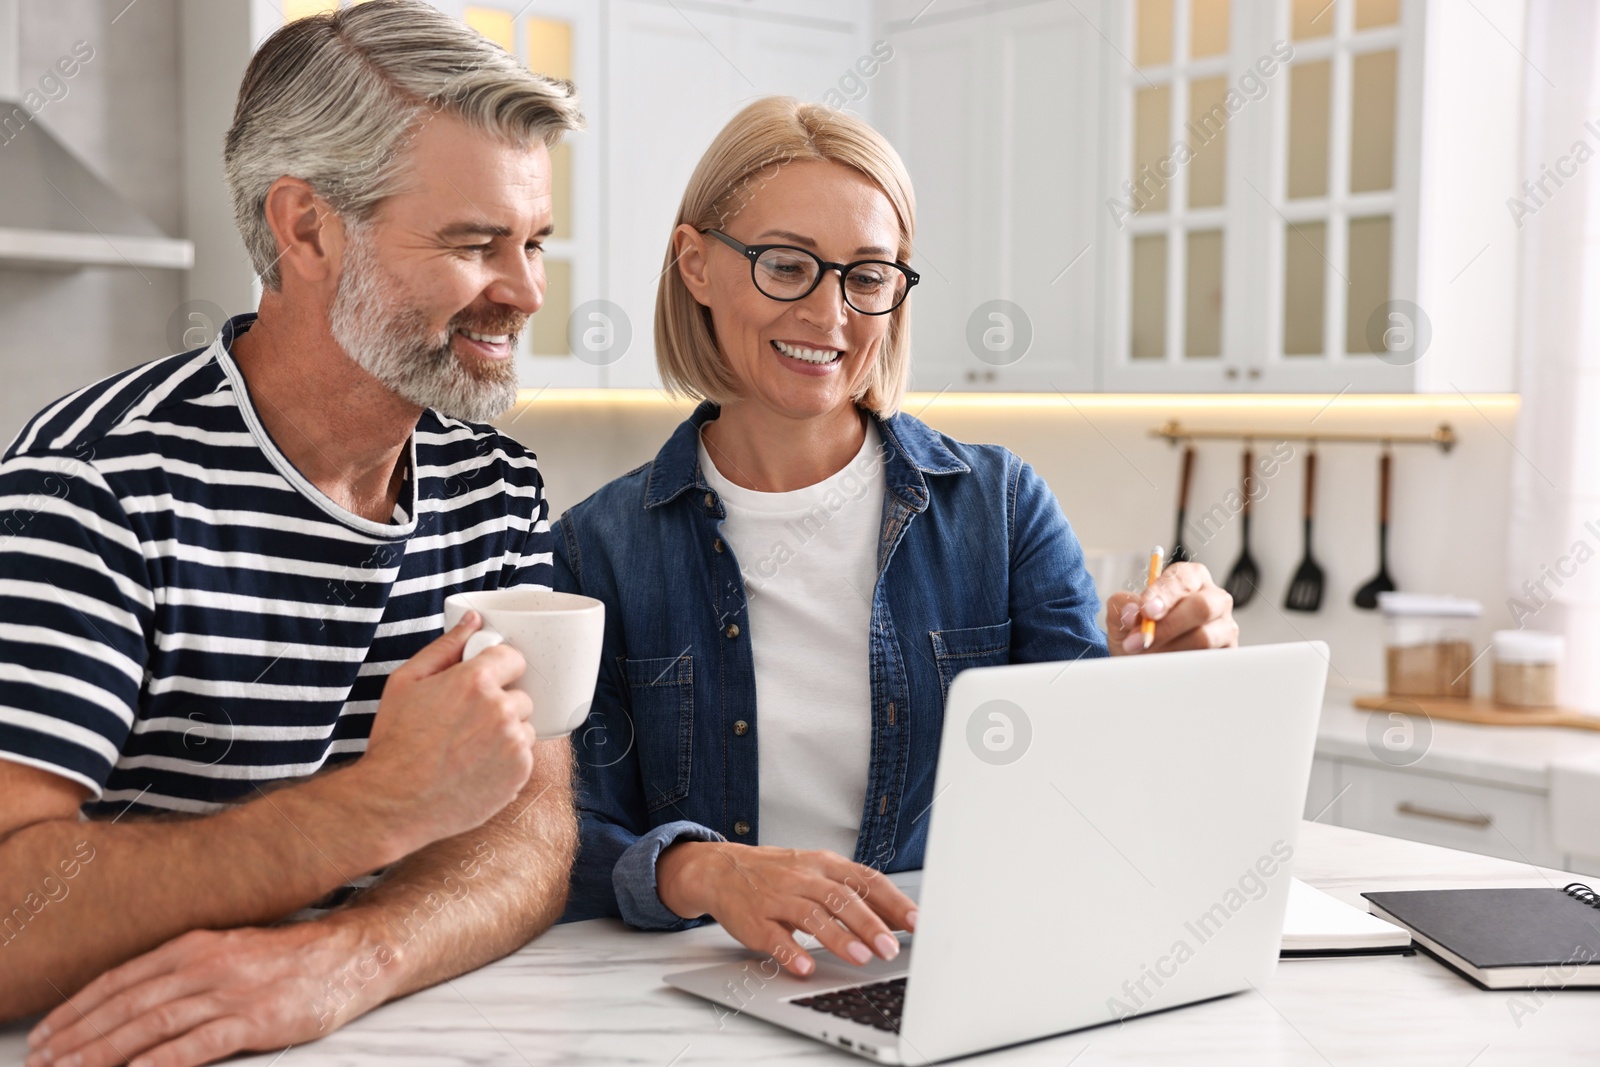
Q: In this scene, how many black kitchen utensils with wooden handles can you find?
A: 4